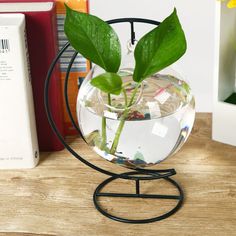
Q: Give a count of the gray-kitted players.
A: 0